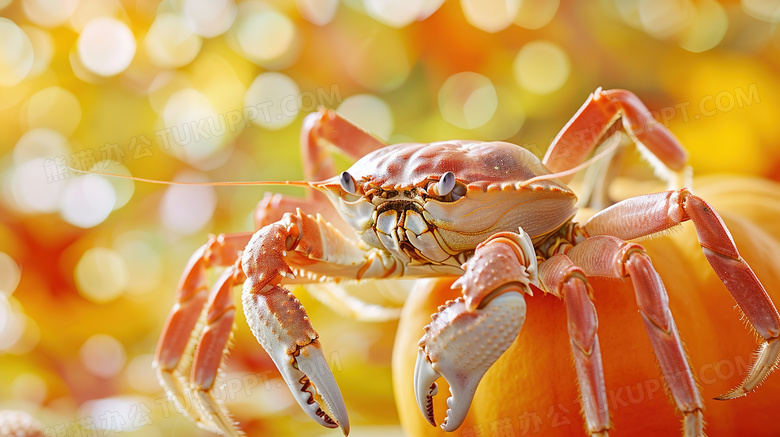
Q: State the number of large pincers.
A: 2